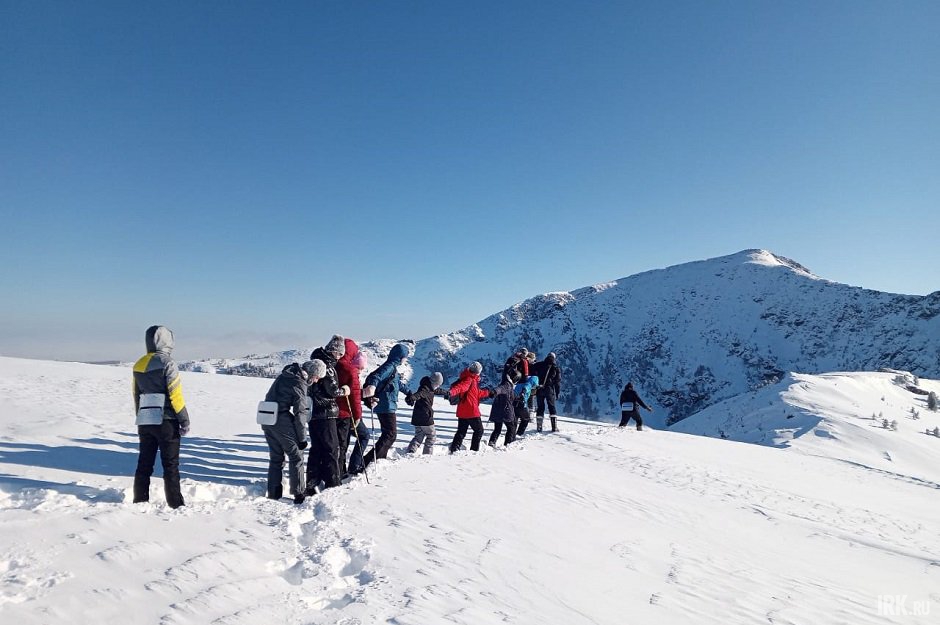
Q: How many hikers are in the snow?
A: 14